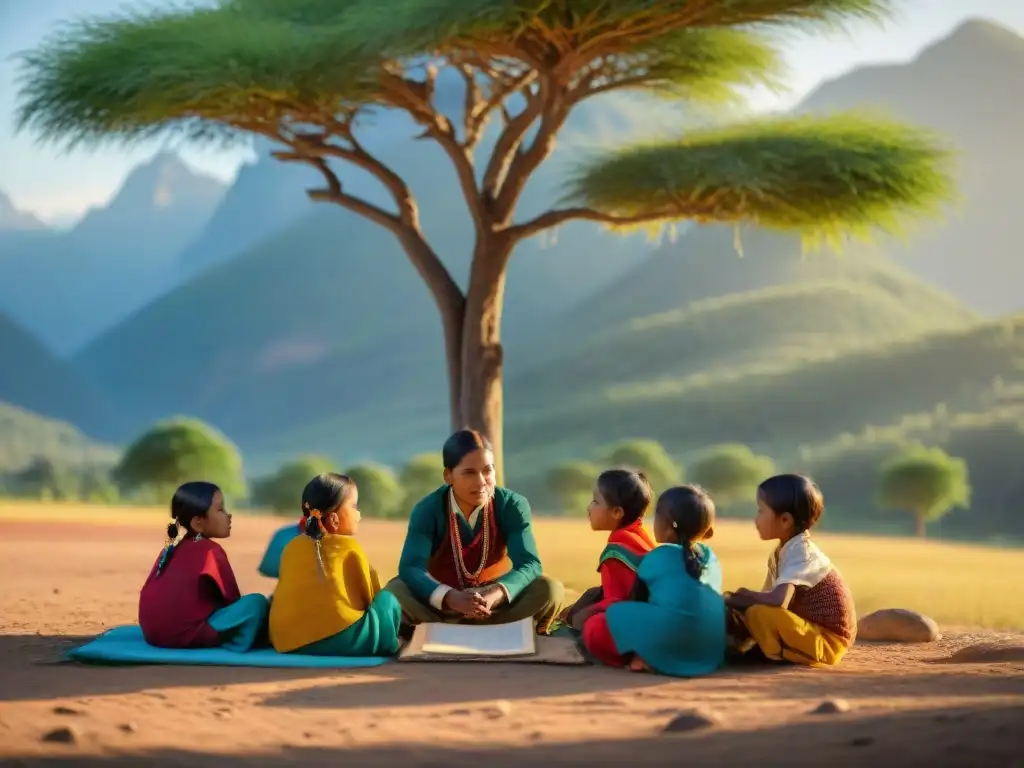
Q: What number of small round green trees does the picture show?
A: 8